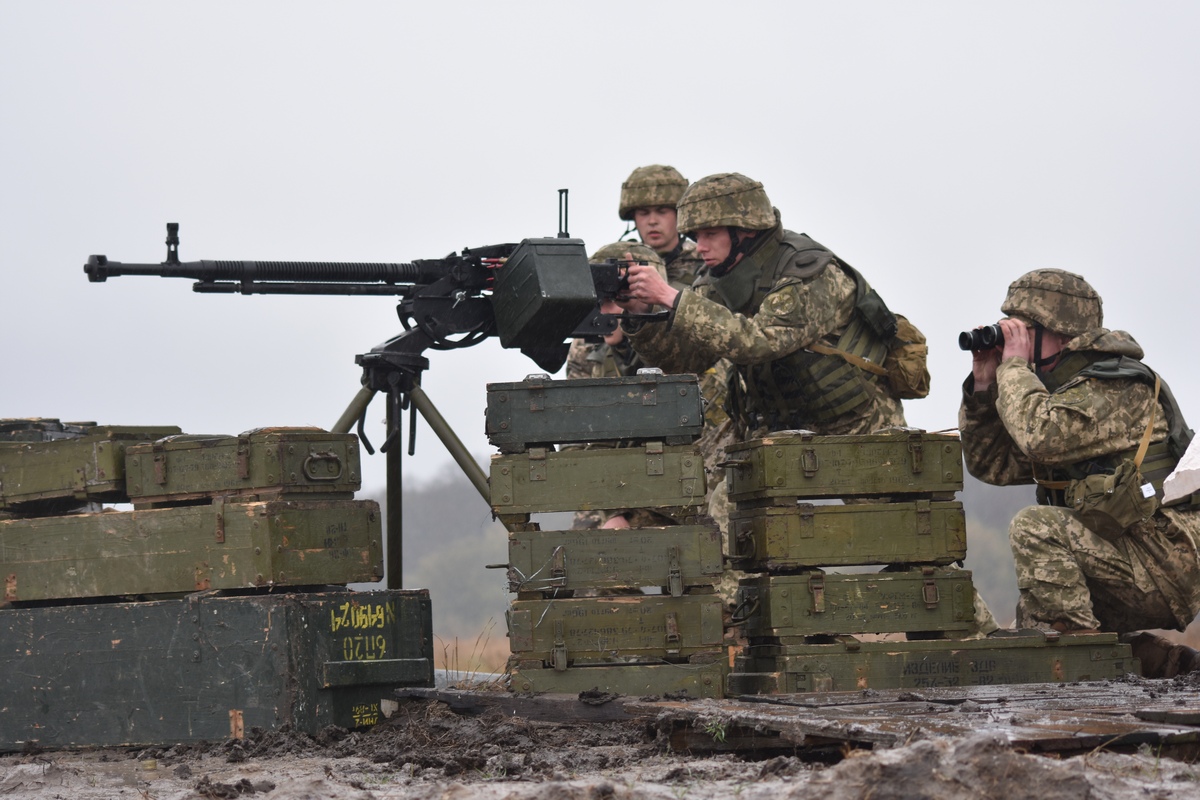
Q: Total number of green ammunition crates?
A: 13